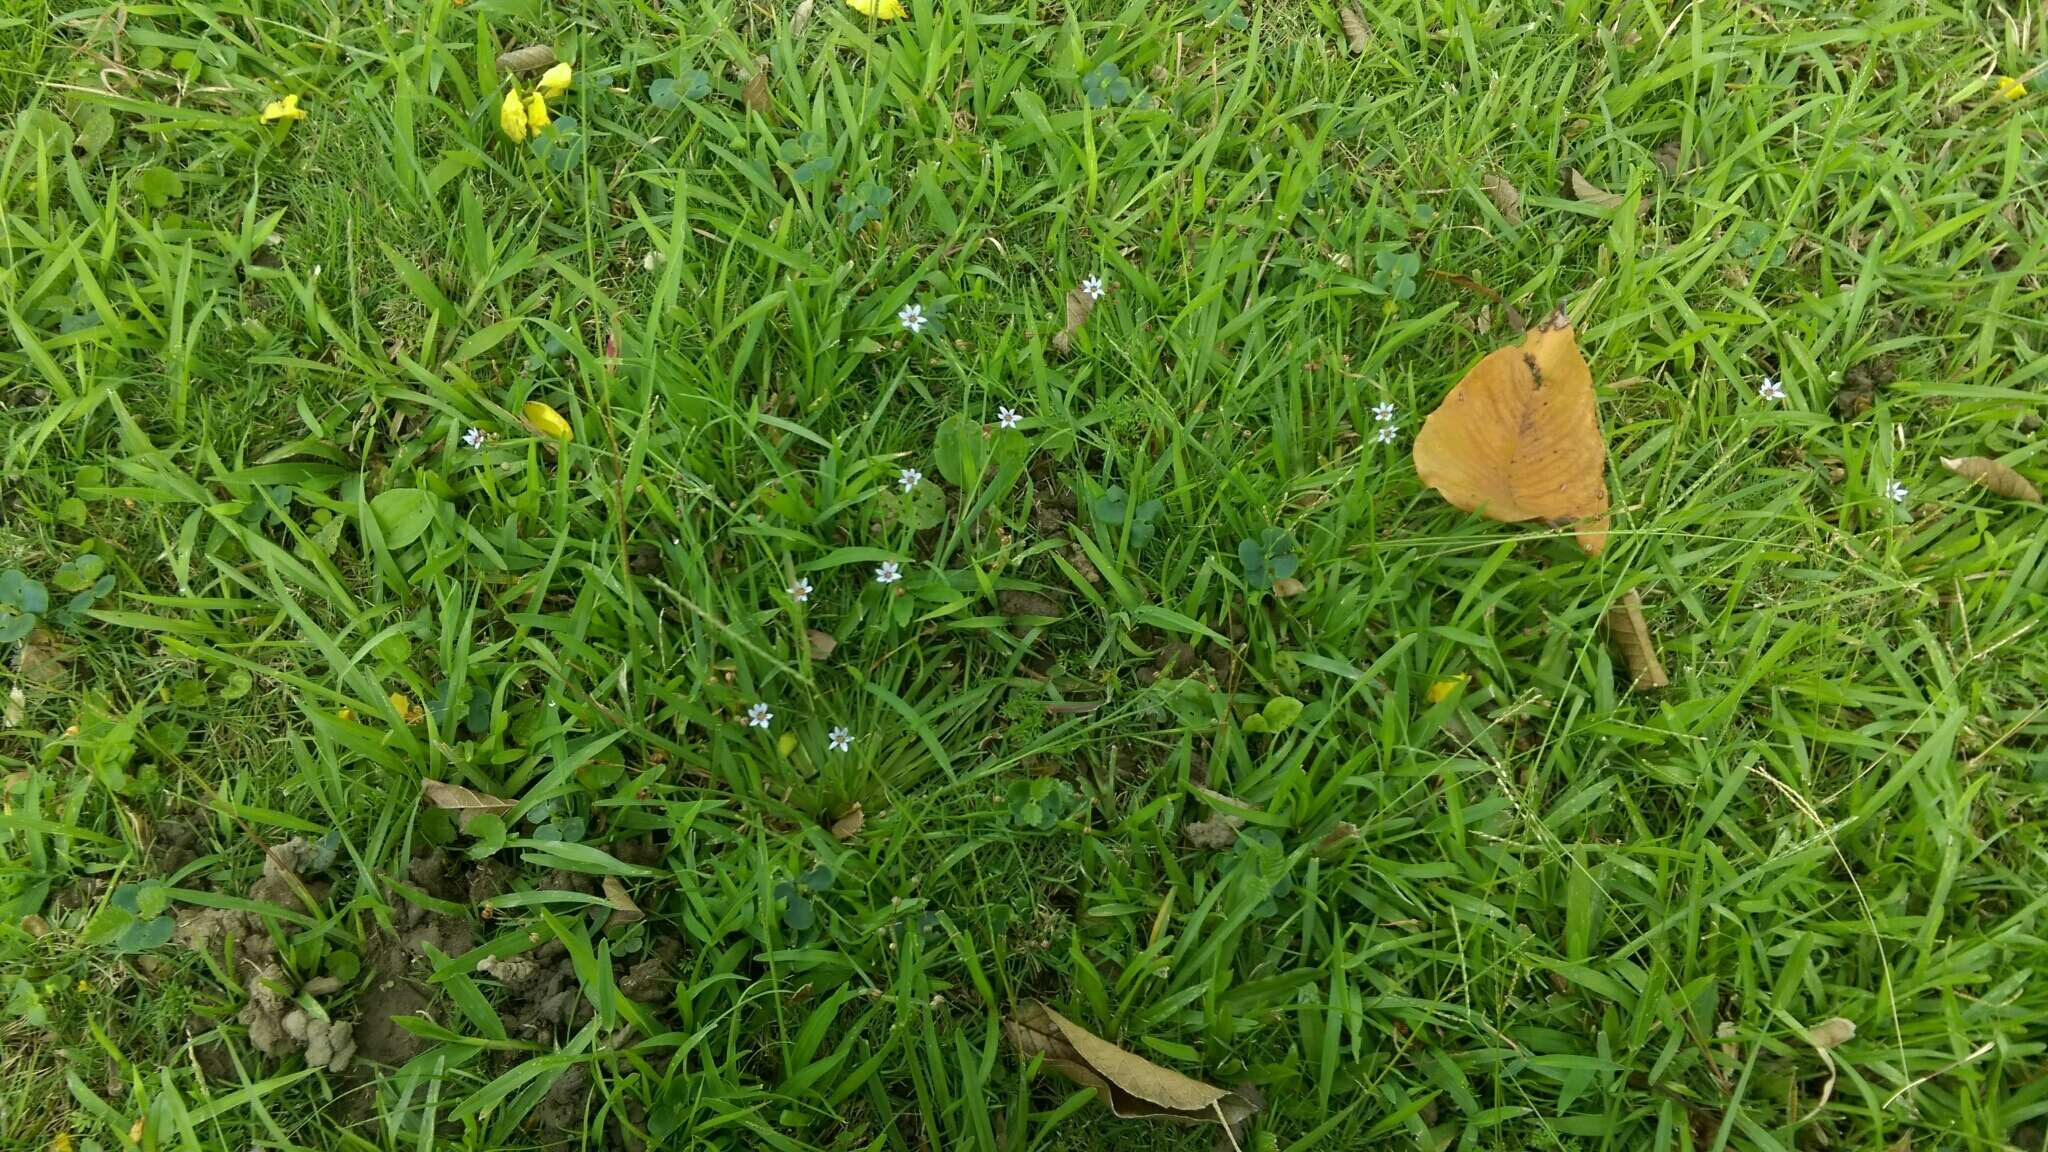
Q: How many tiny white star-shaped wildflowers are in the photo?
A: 13